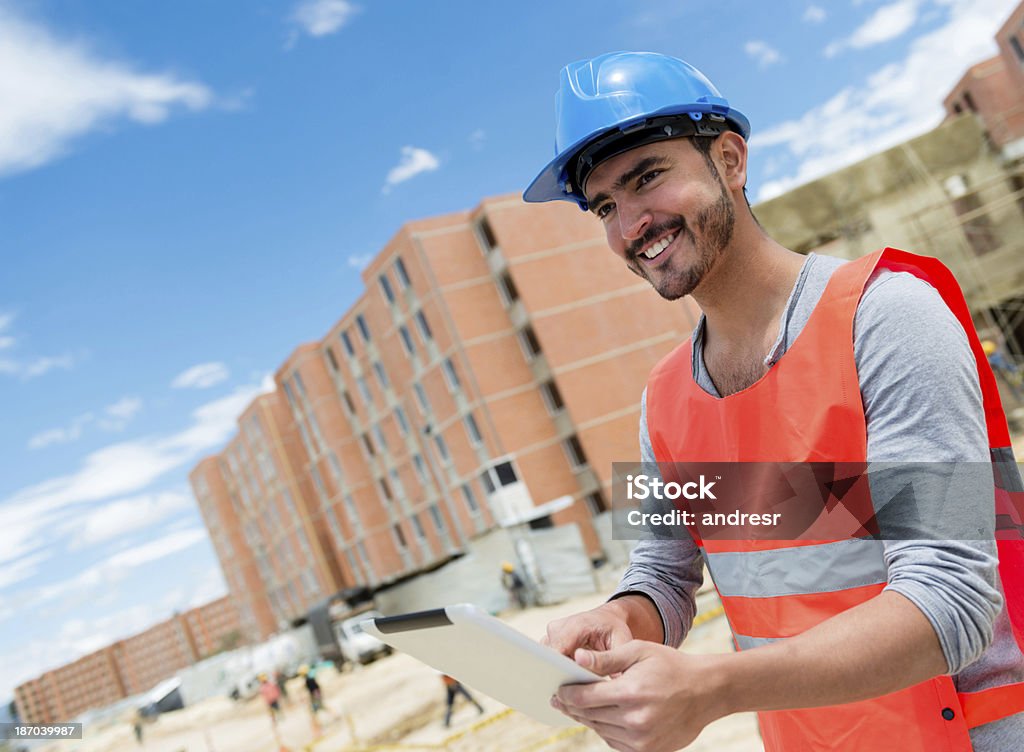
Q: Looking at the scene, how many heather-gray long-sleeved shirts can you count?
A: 1